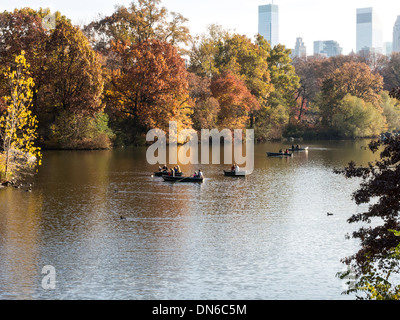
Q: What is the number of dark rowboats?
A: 5